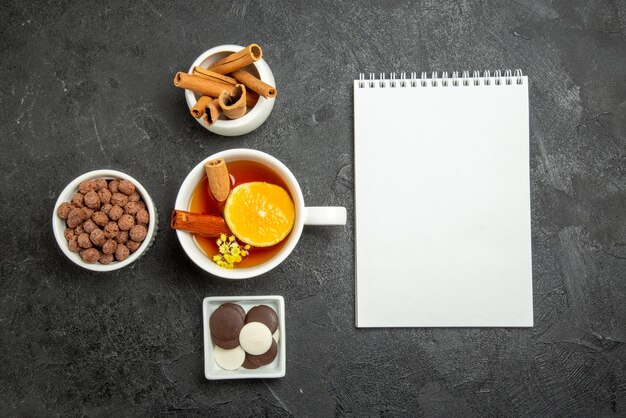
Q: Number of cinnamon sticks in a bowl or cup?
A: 9